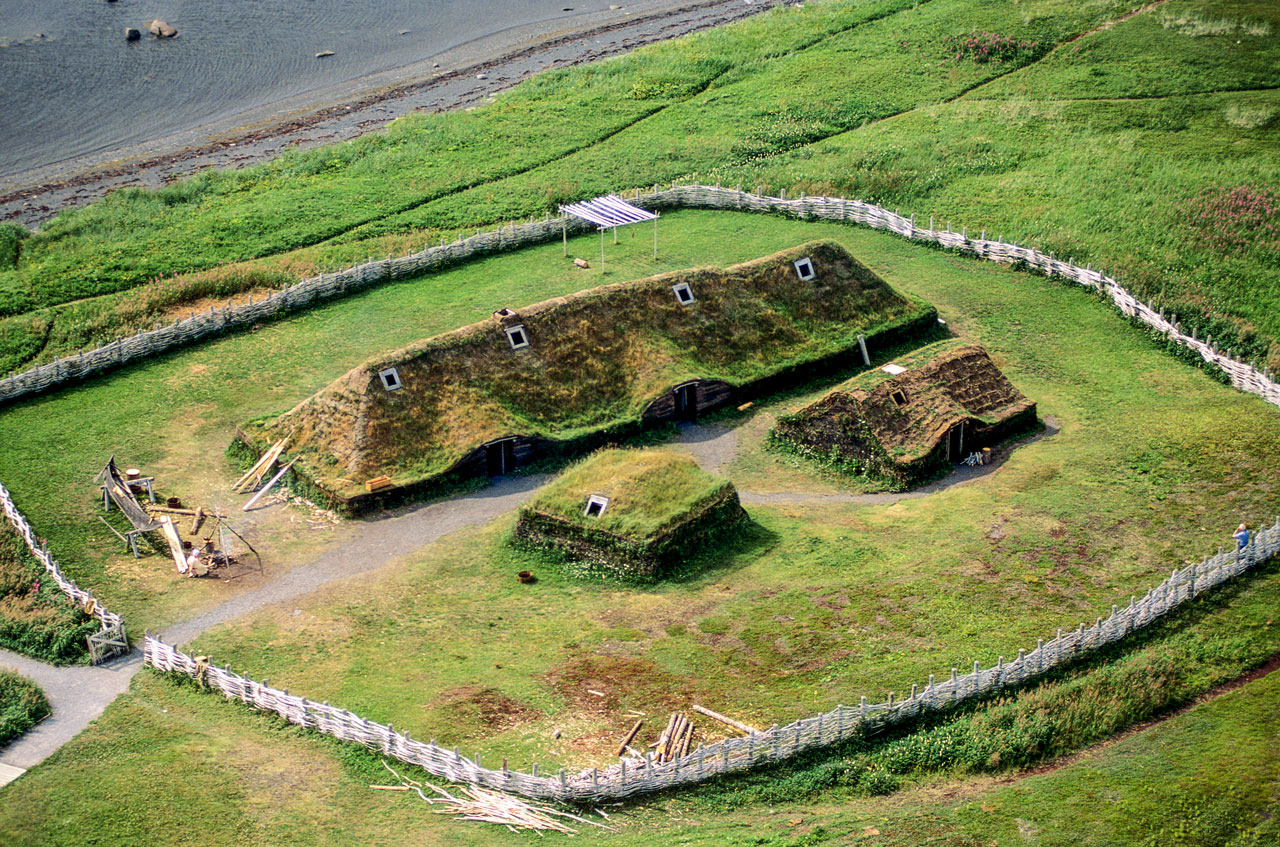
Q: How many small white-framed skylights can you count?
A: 5